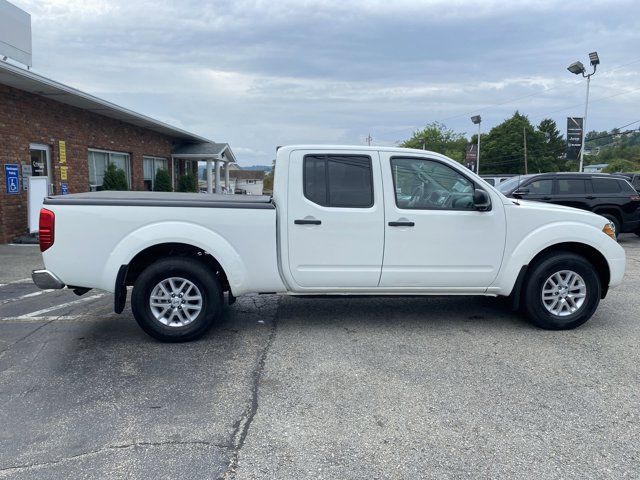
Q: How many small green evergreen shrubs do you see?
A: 3